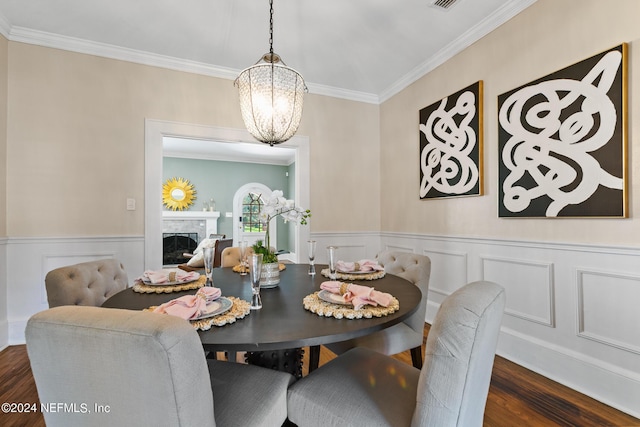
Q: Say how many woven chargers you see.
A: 5